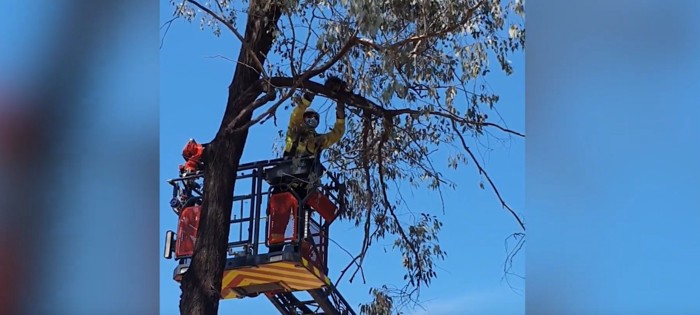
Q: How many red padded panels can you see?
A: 3